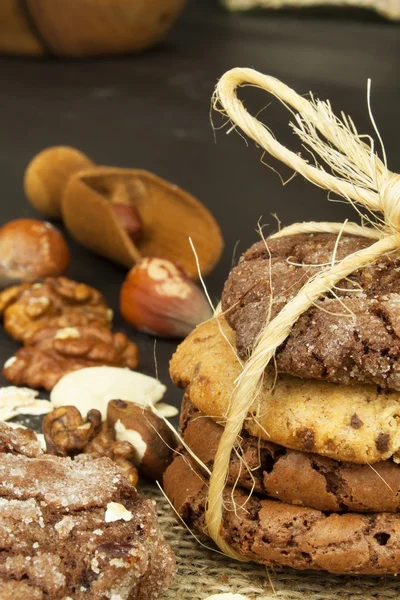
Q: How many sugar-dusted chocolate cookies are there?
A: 2